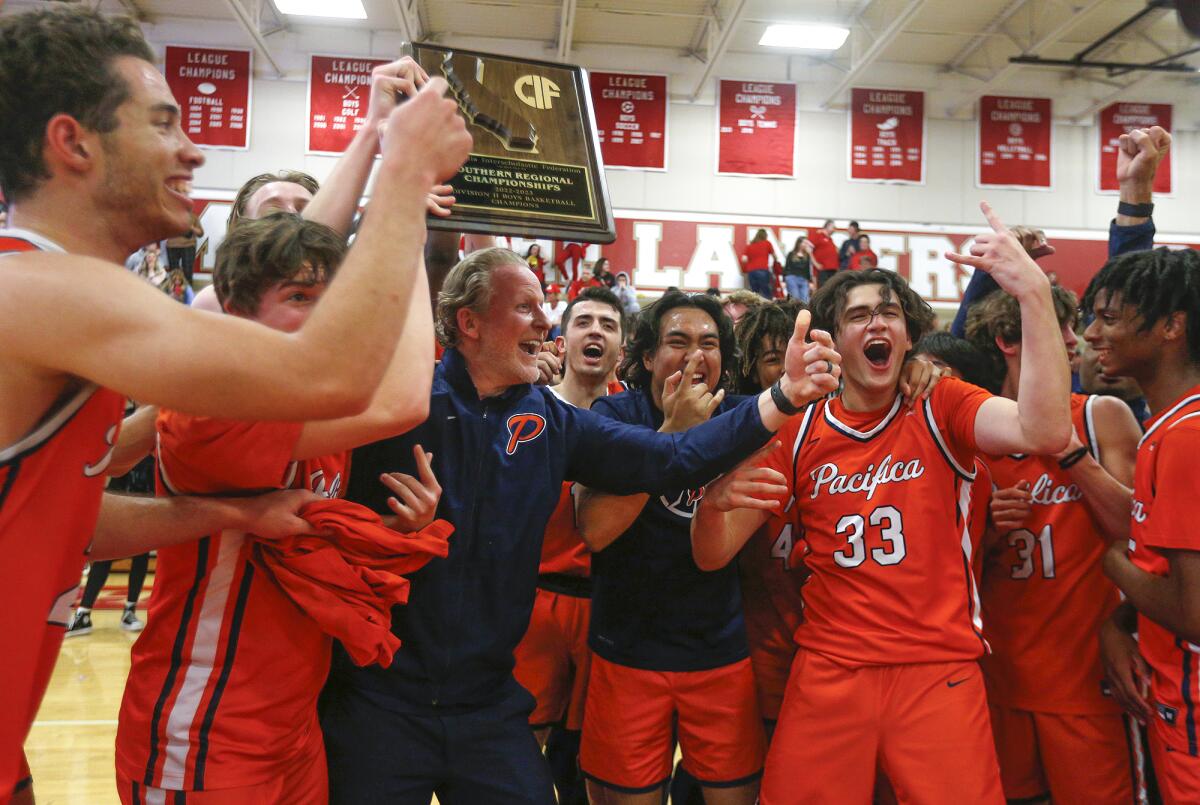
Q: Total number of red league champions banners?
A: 7